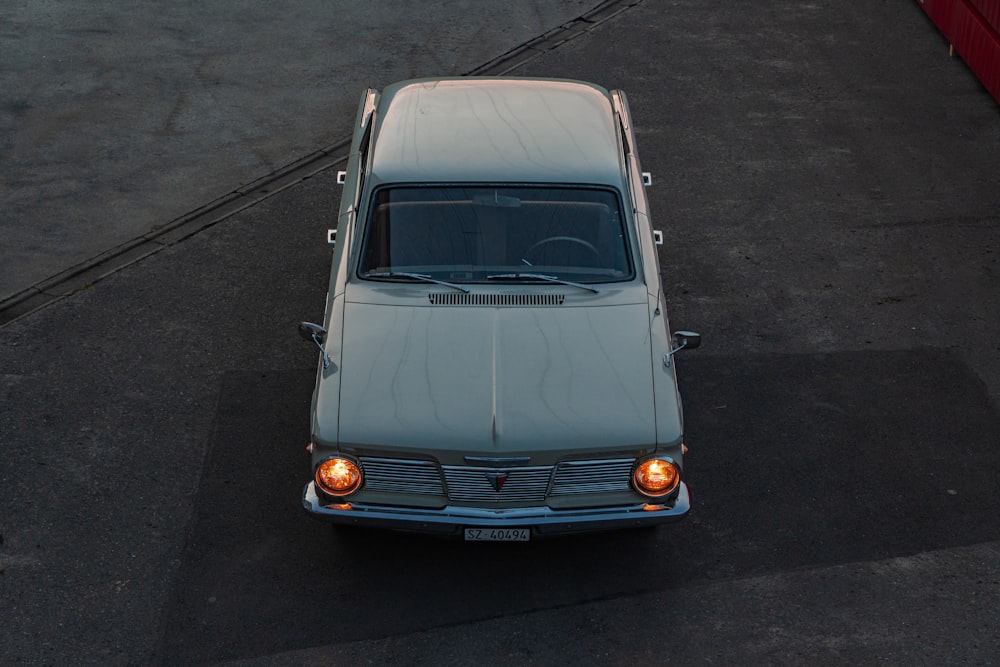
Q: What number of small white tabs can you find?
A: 4